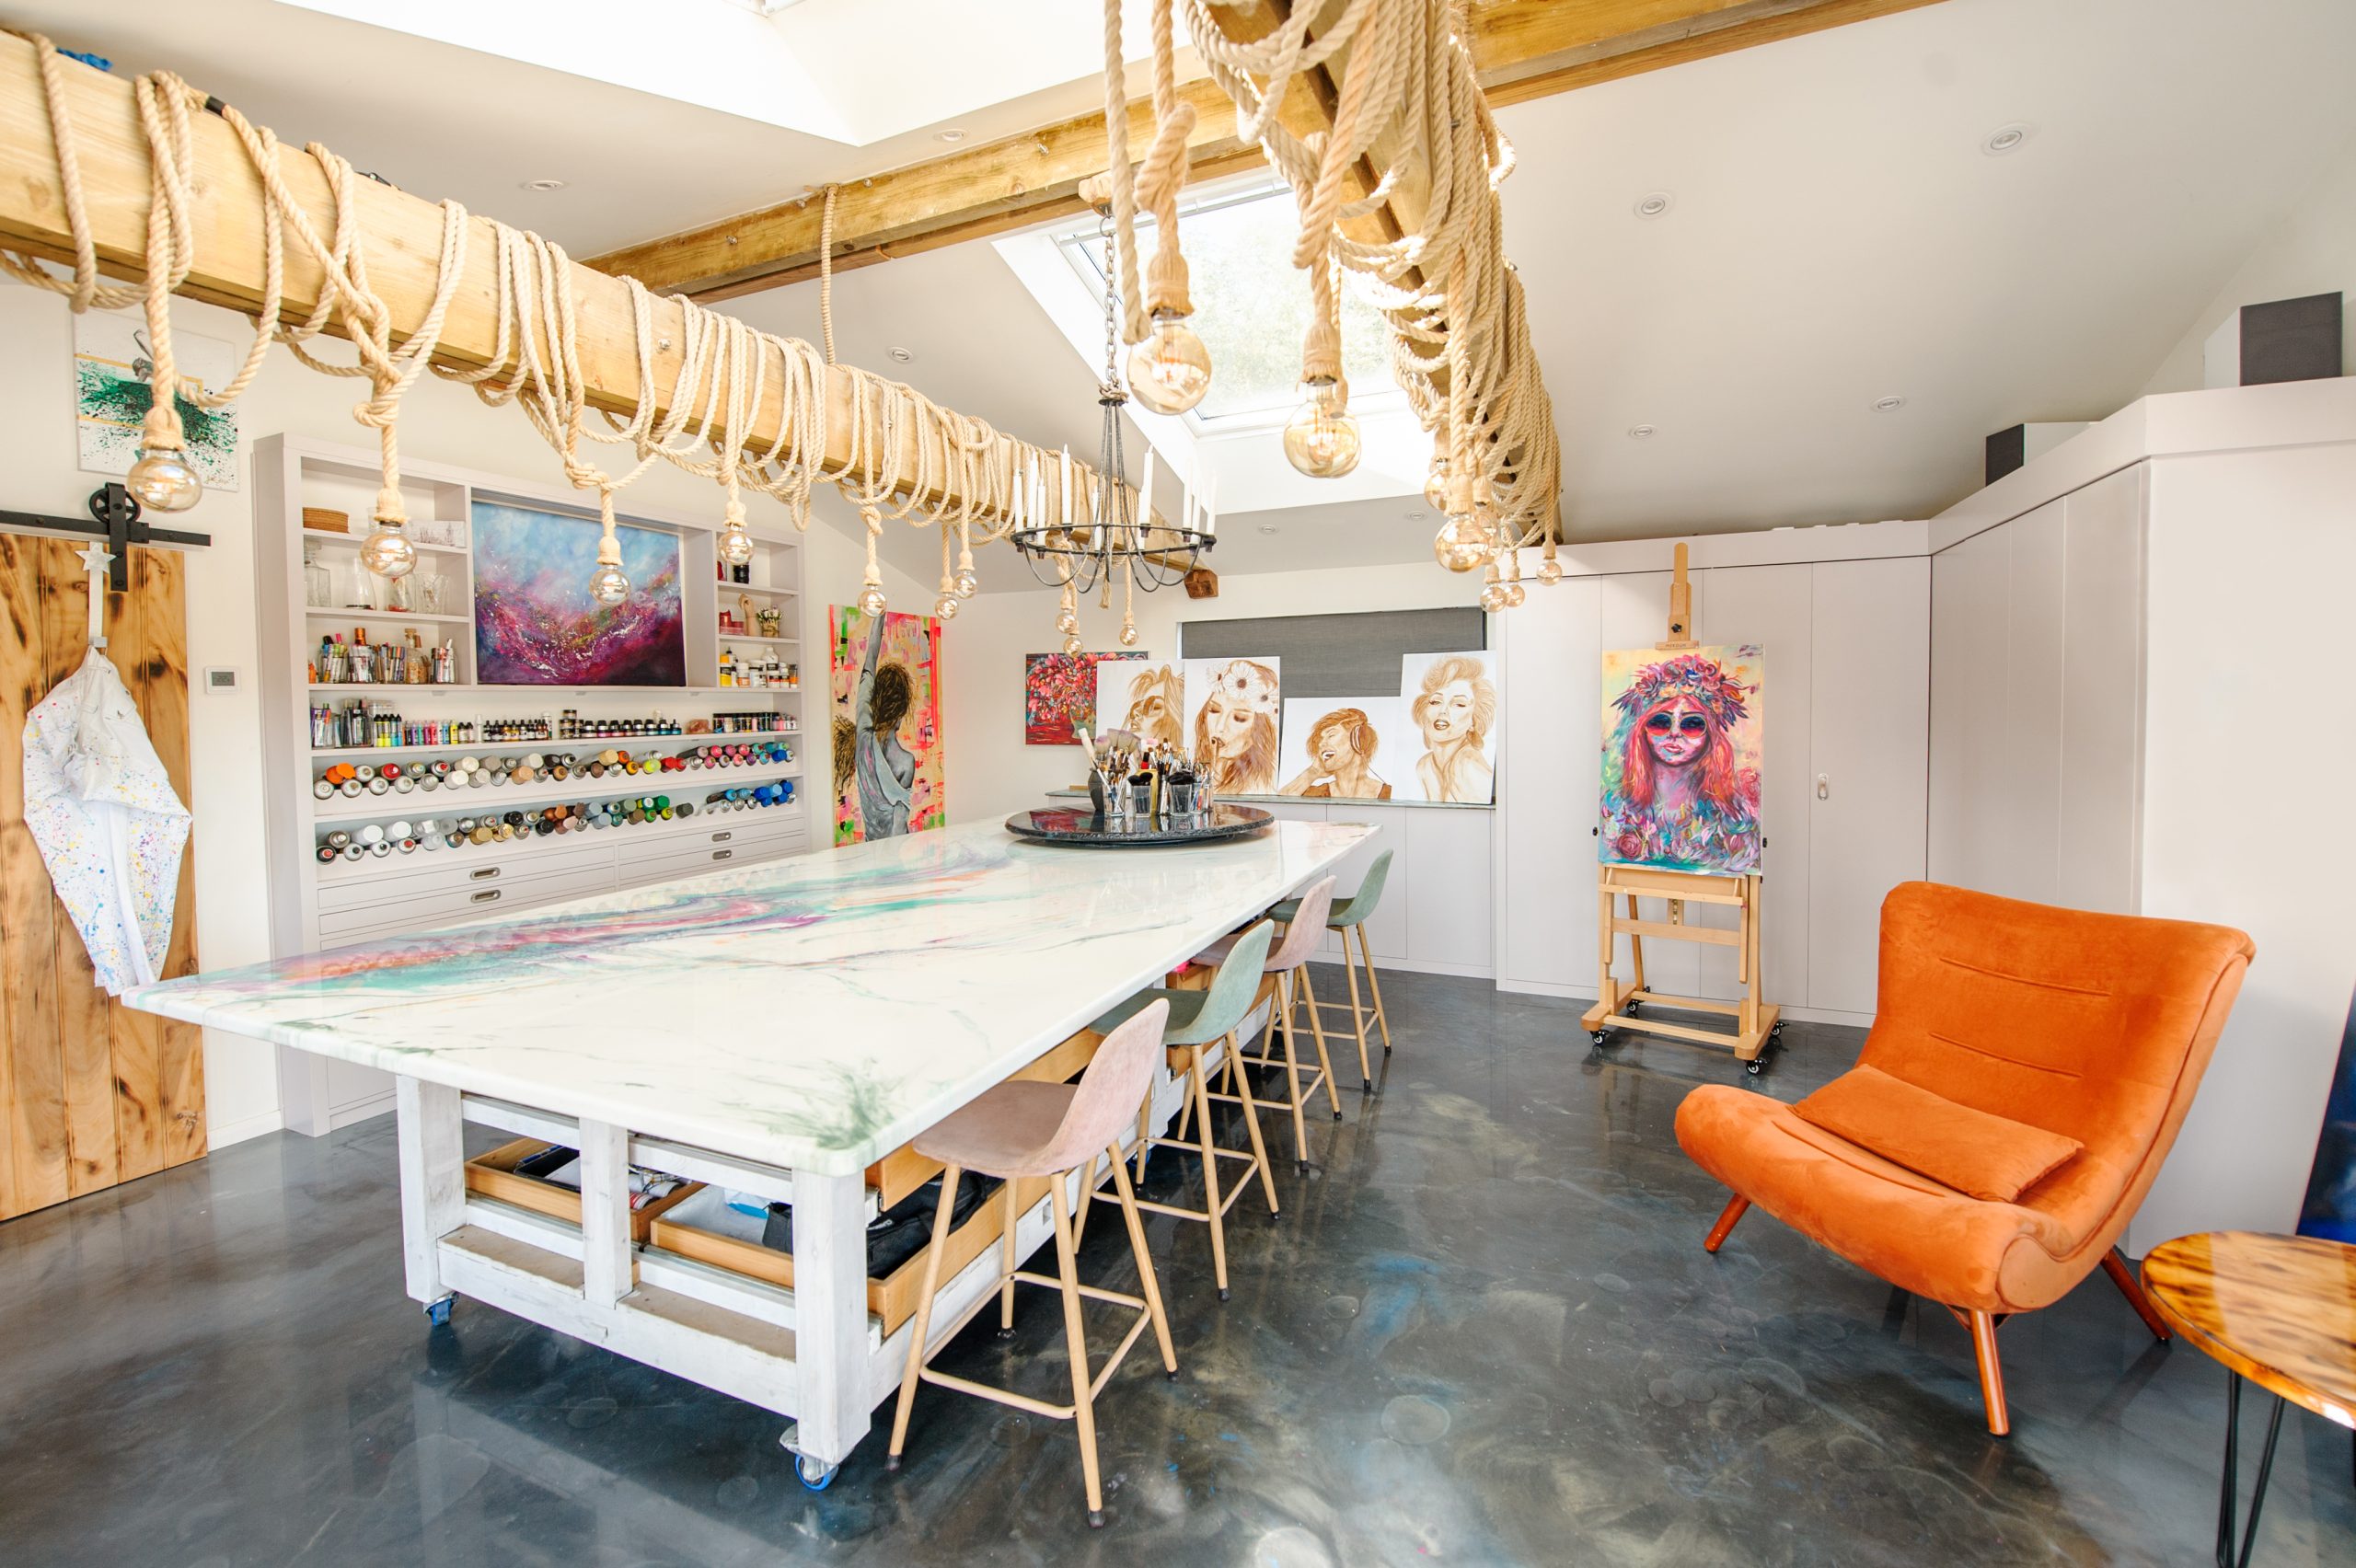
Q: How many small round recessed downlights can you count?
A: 9